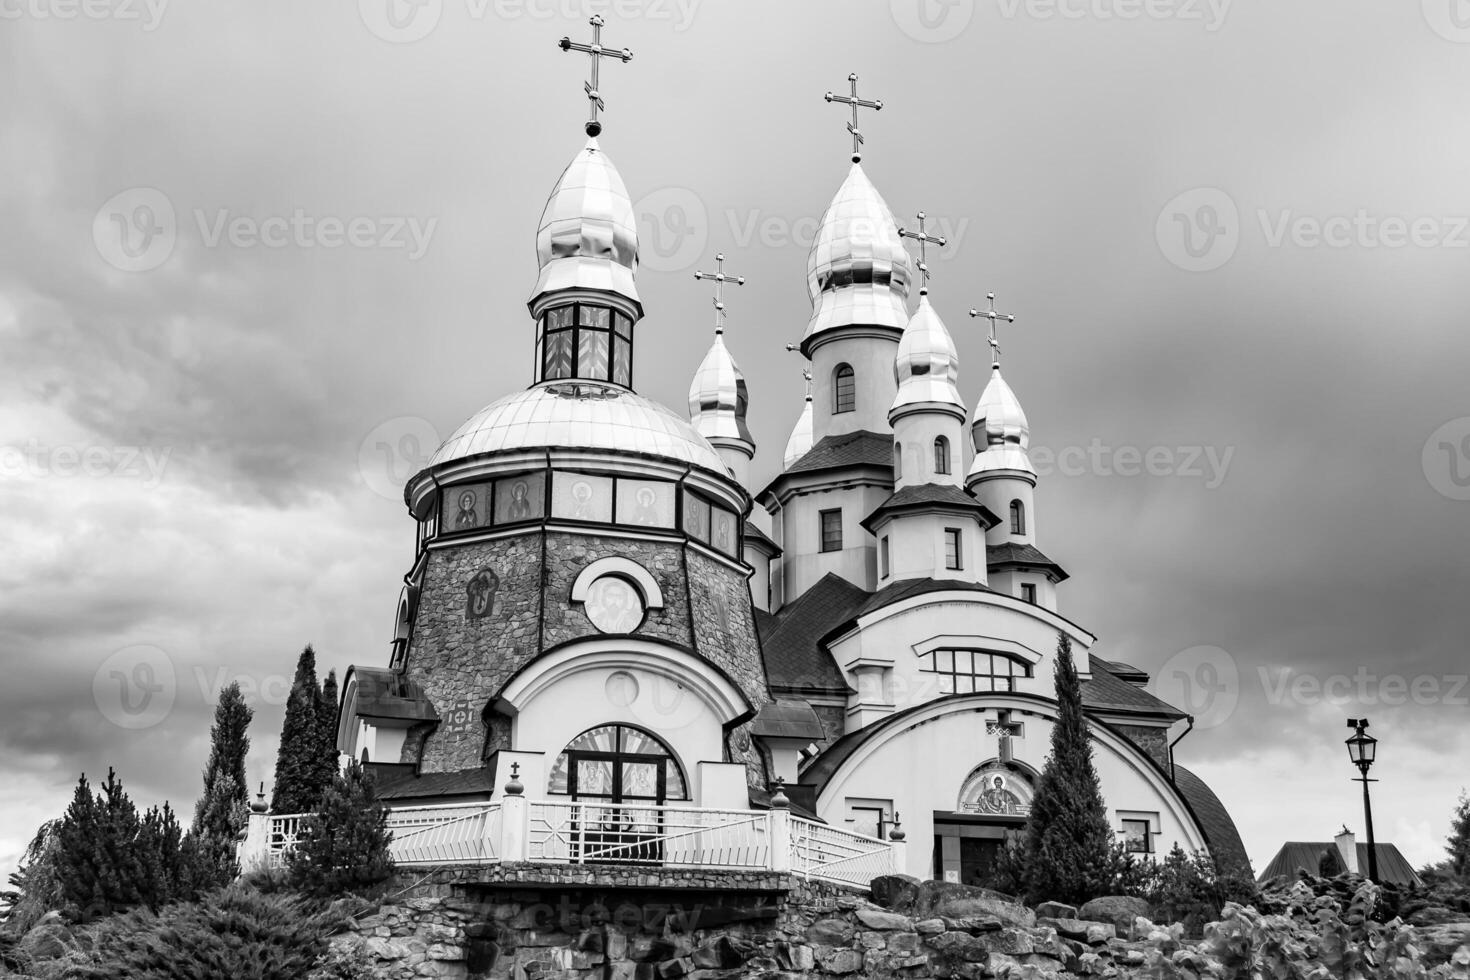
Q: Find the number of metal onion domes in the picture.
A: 6